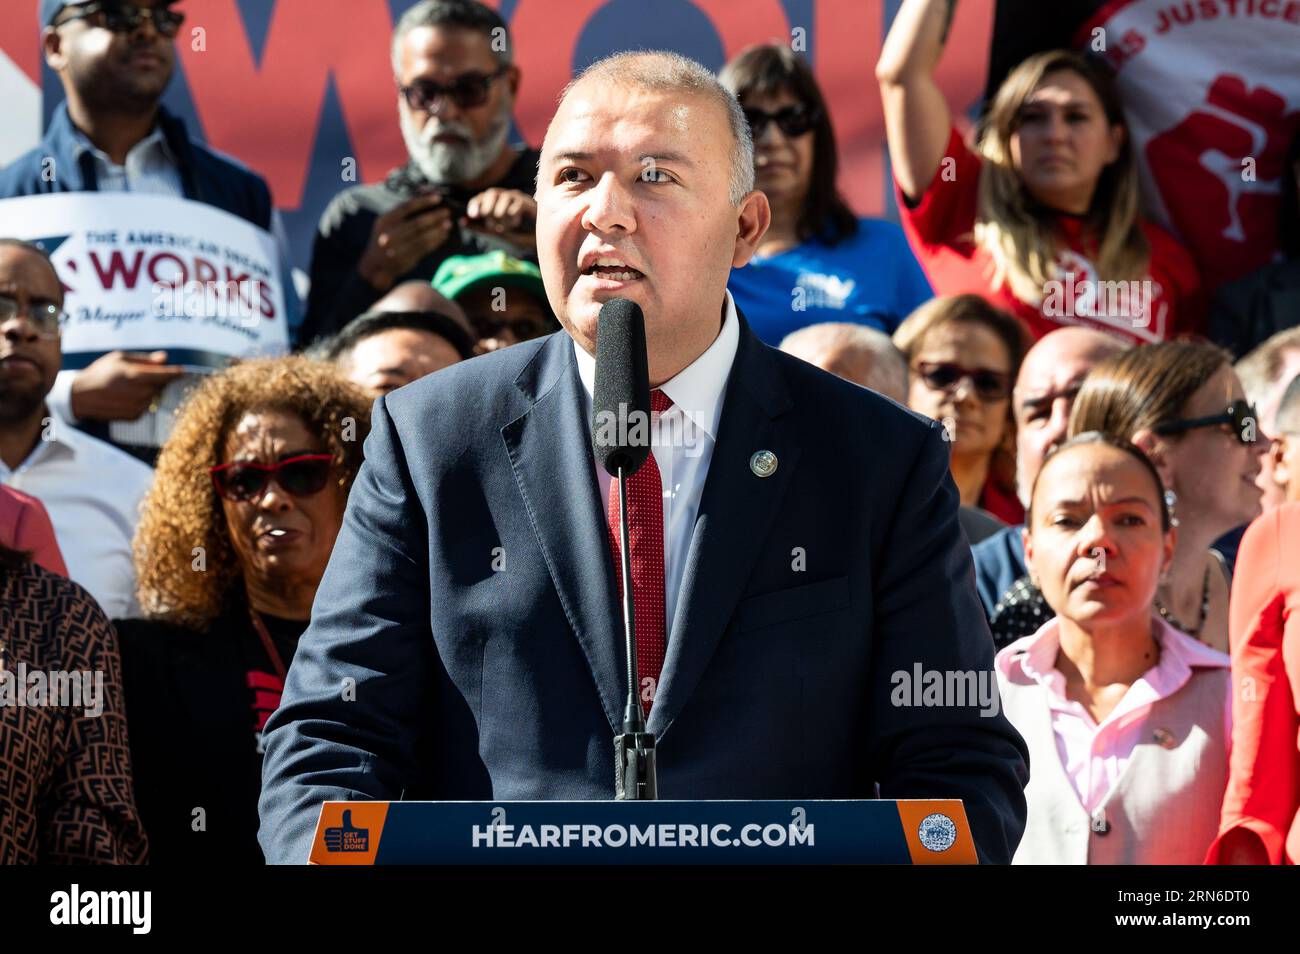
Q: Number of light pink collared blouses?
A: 1